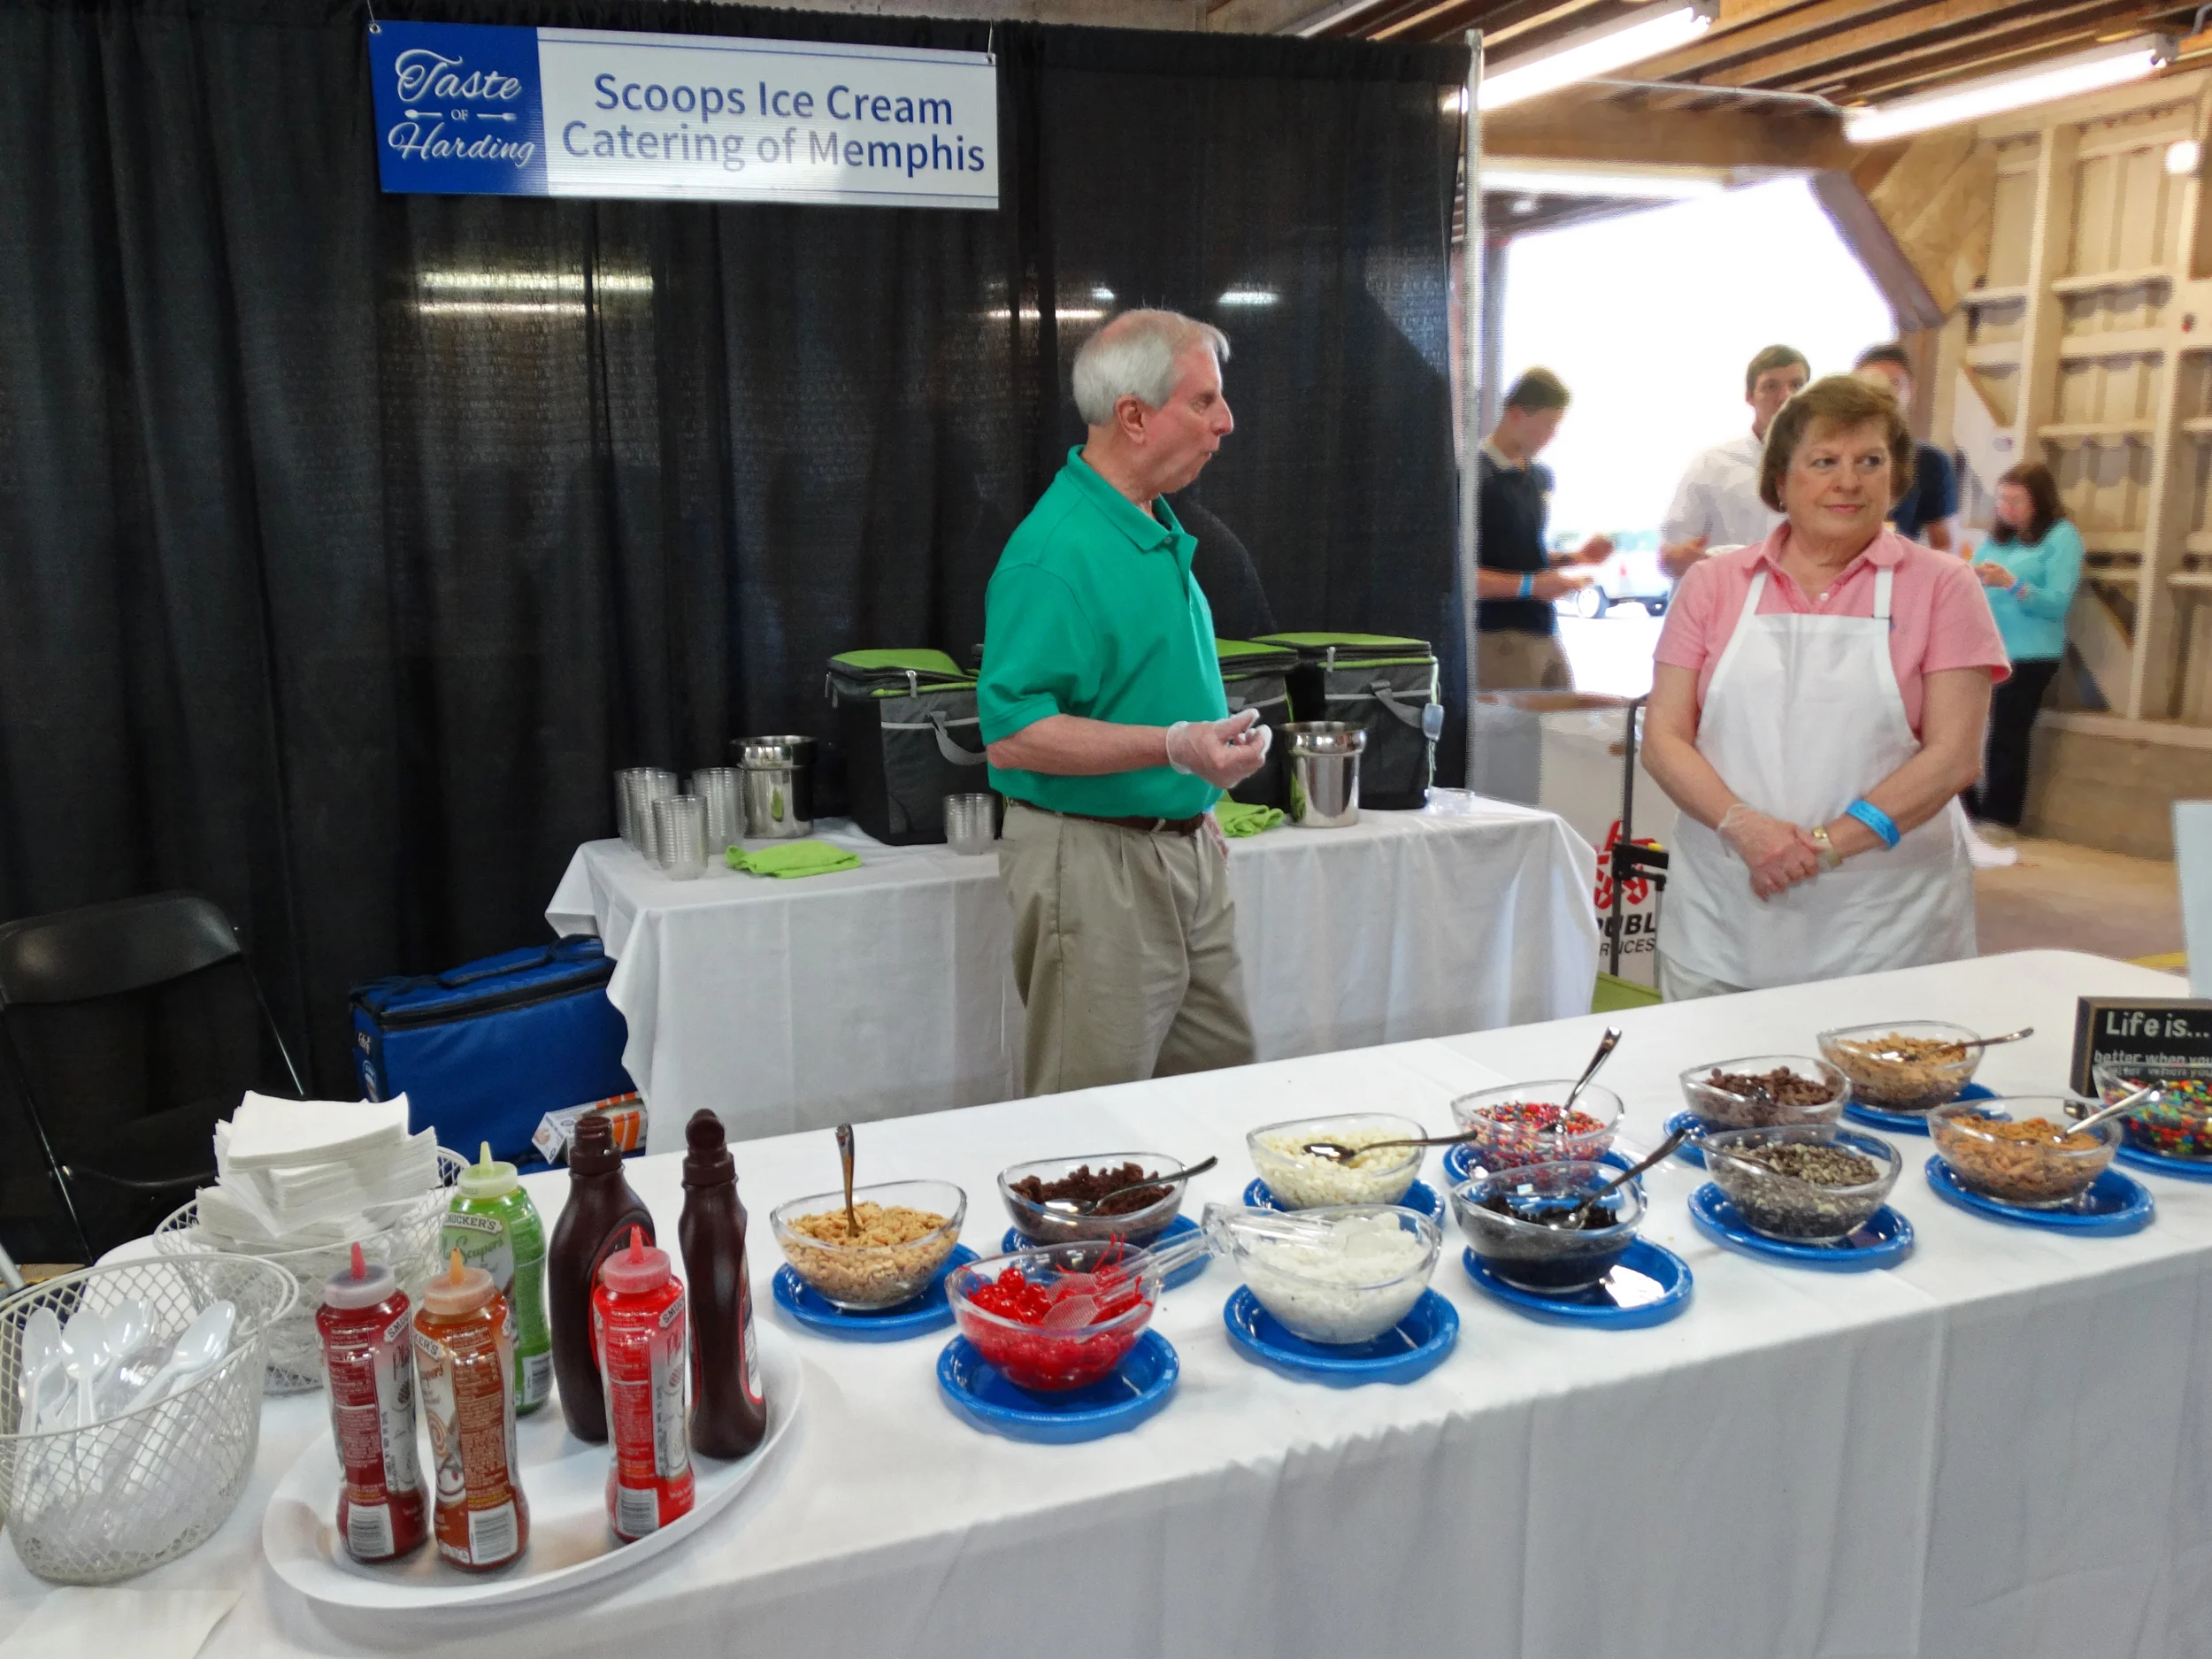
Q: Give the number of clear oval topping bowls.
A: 12